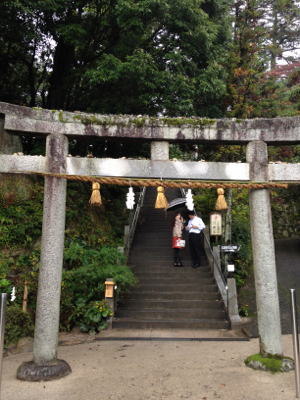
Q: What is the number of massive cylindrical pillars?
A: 2